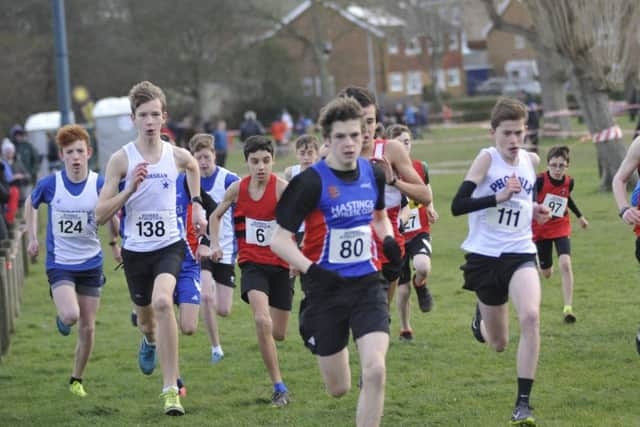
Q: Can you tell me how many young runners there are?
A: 12